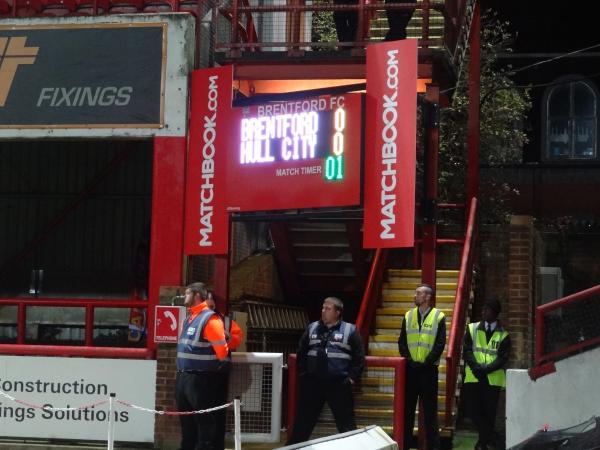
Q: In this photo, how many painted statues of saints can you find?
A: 0